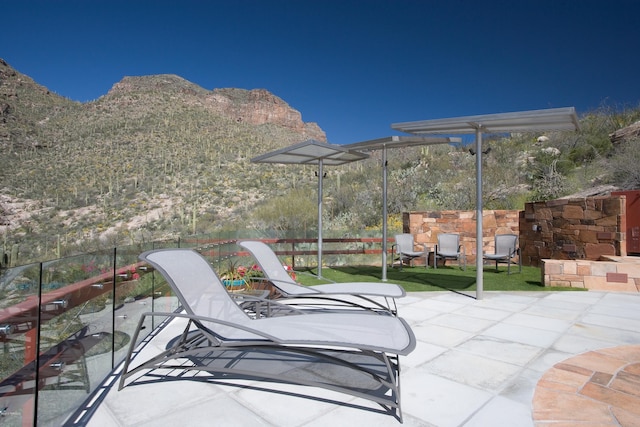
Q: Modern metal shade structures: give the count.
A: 3